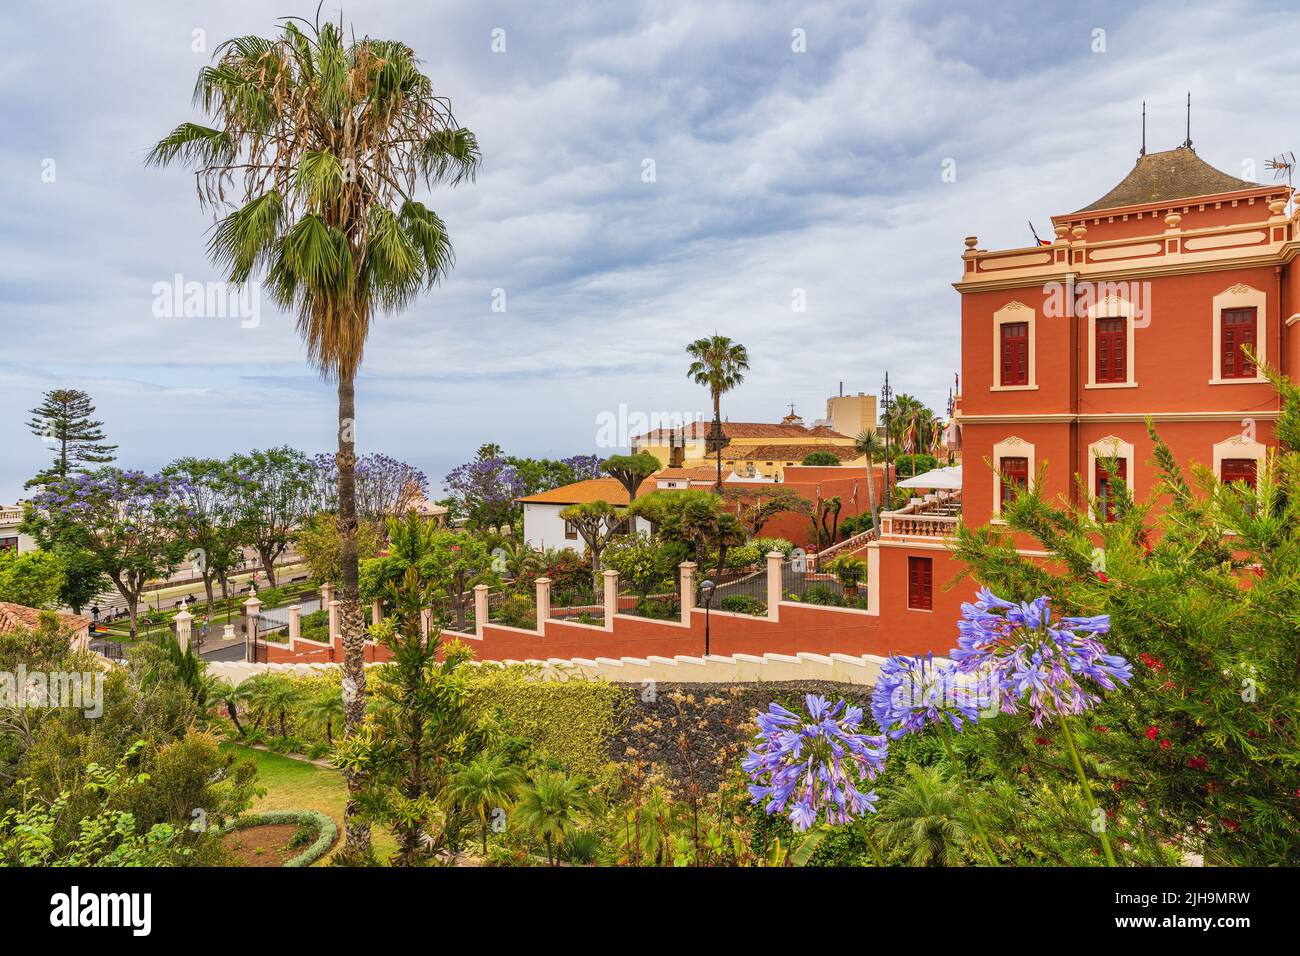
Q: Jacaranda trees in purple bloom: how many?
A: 4